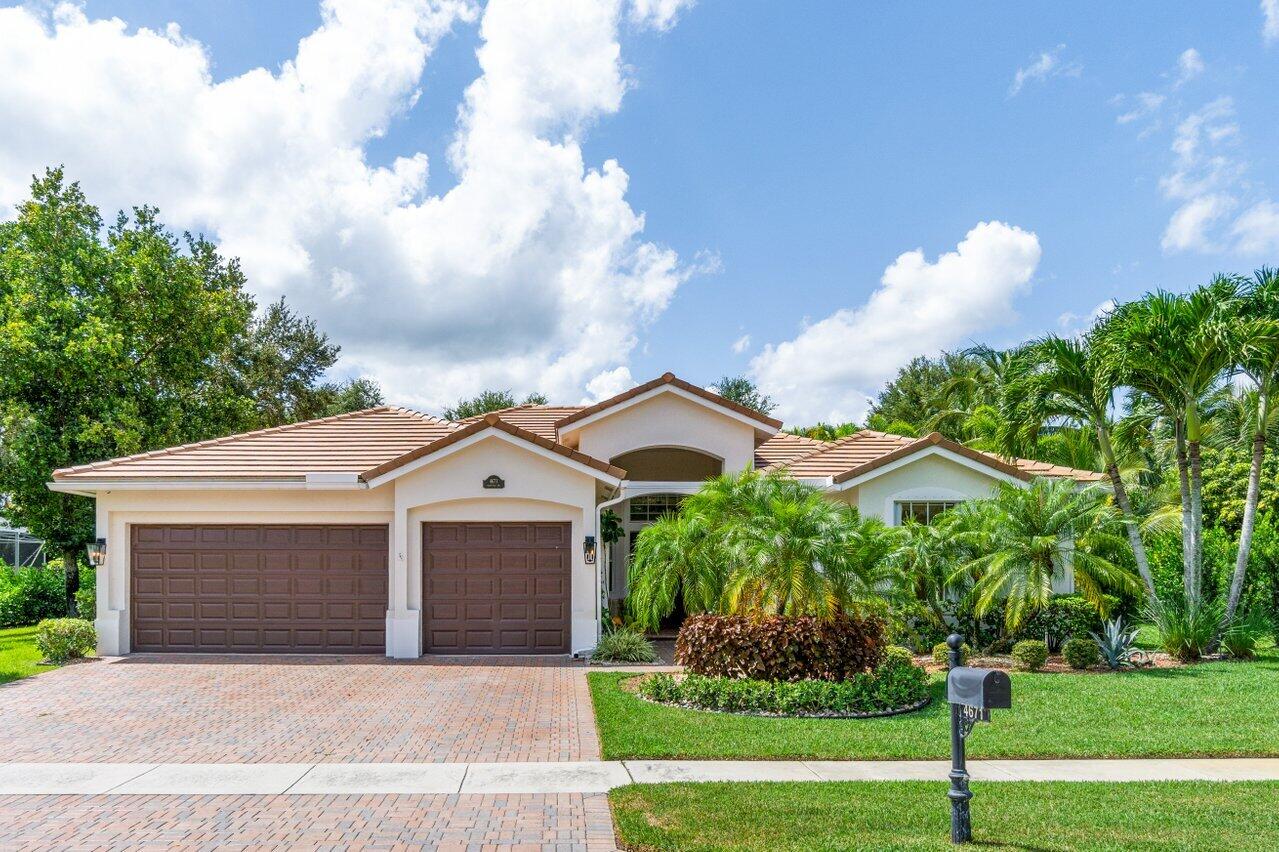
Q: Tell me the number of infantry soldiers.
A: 0